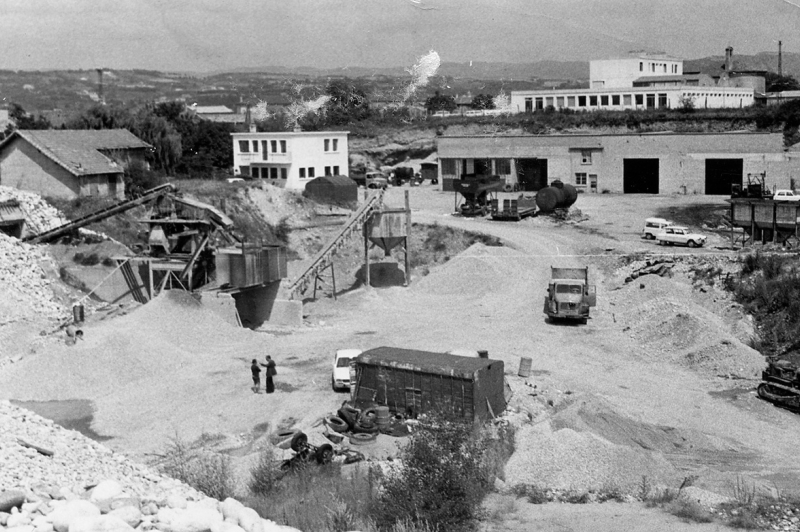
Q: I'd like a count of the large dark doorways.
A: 3